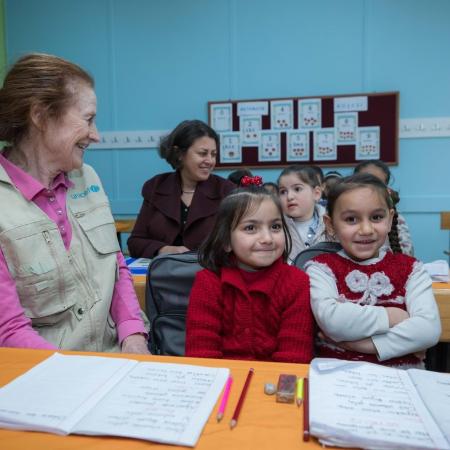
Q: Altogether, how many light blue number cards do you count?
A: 10